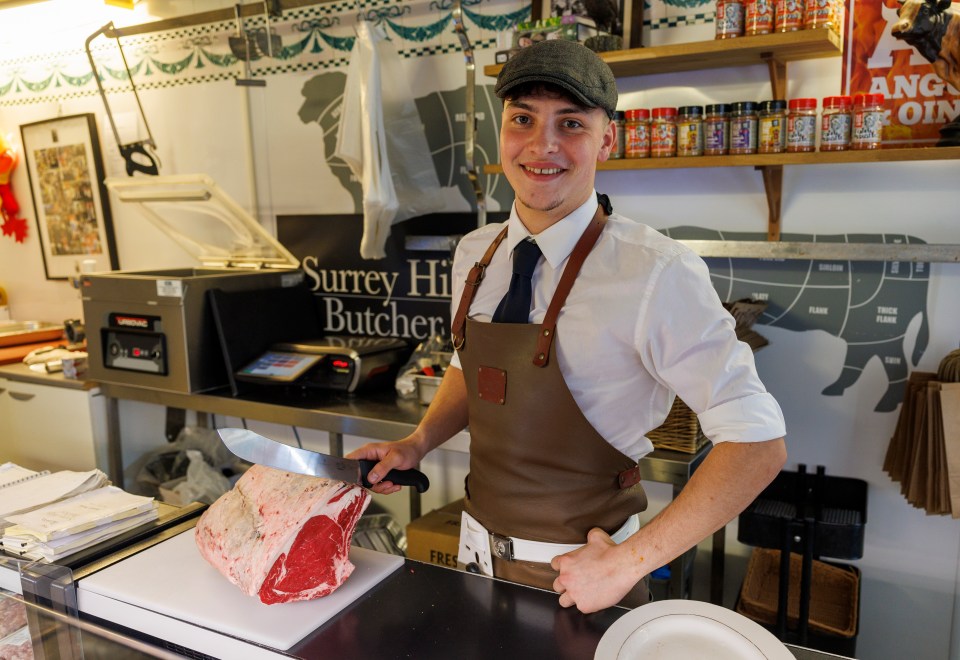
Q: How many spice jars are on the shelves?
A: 14